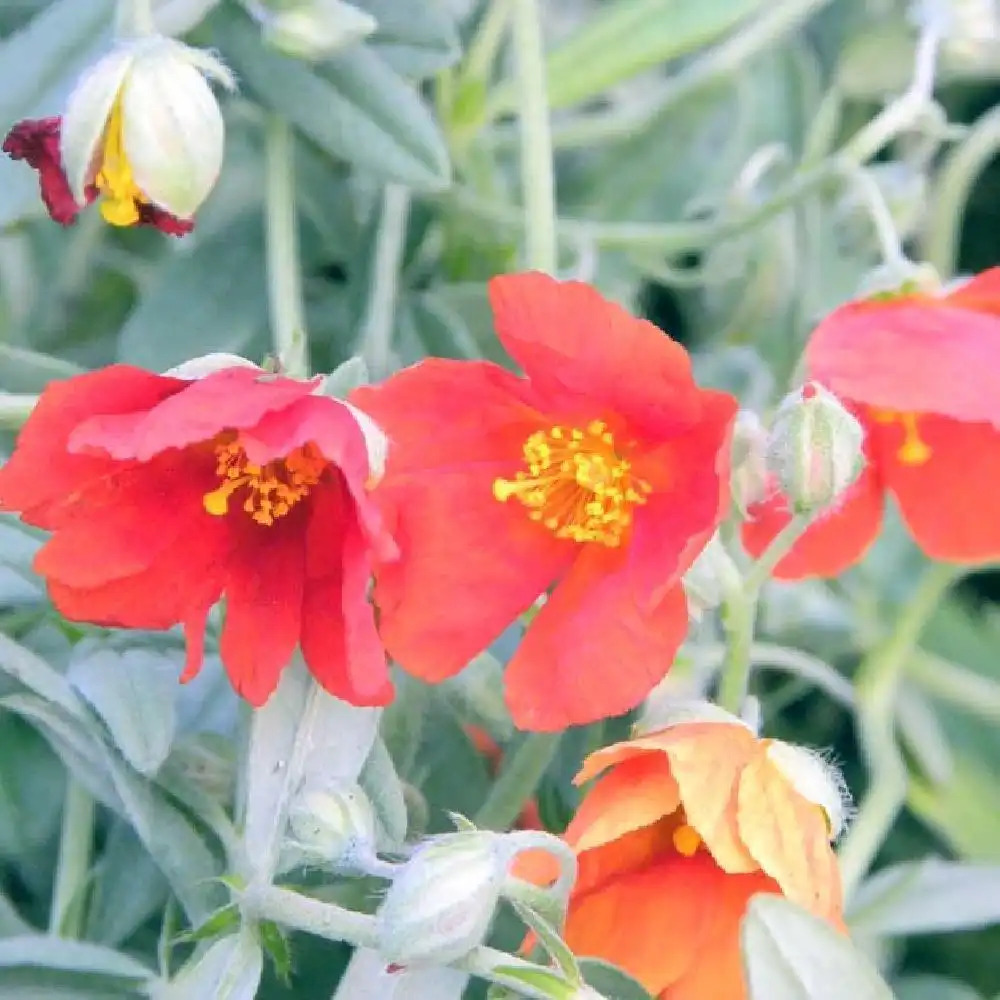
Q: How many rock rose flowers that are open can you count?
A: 4